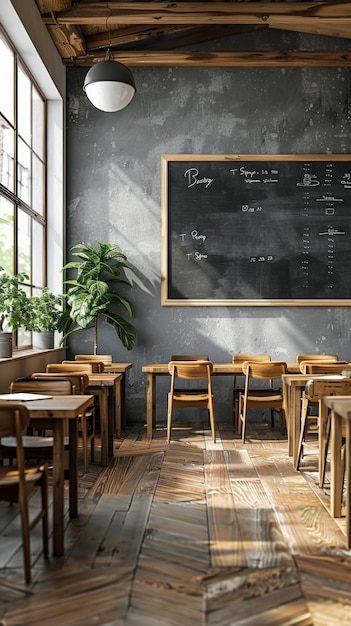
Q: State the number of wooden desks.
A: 6